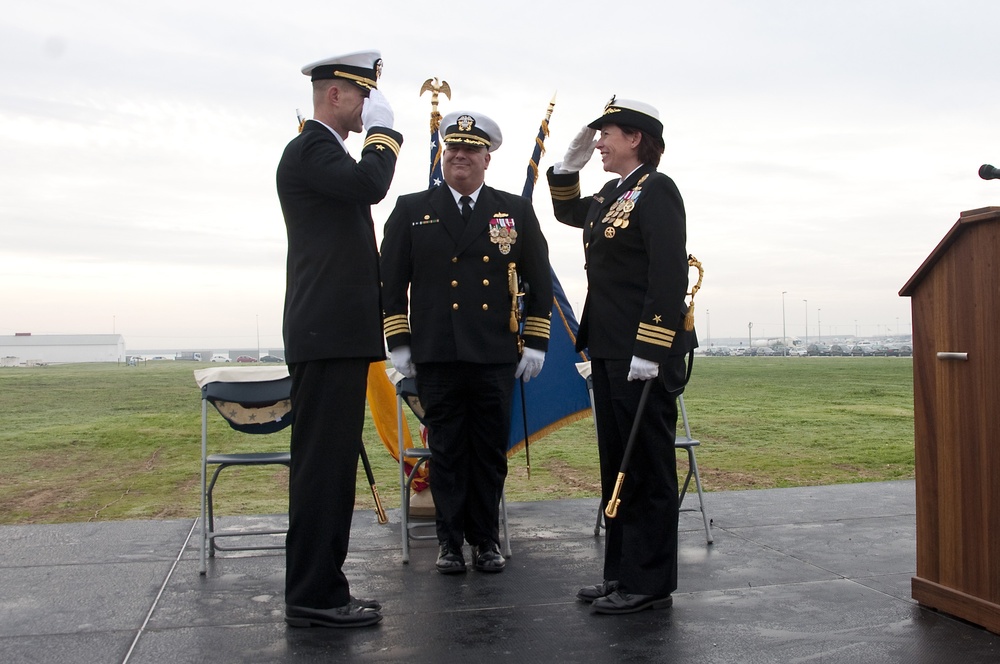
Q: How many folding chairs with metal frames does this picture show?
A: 3